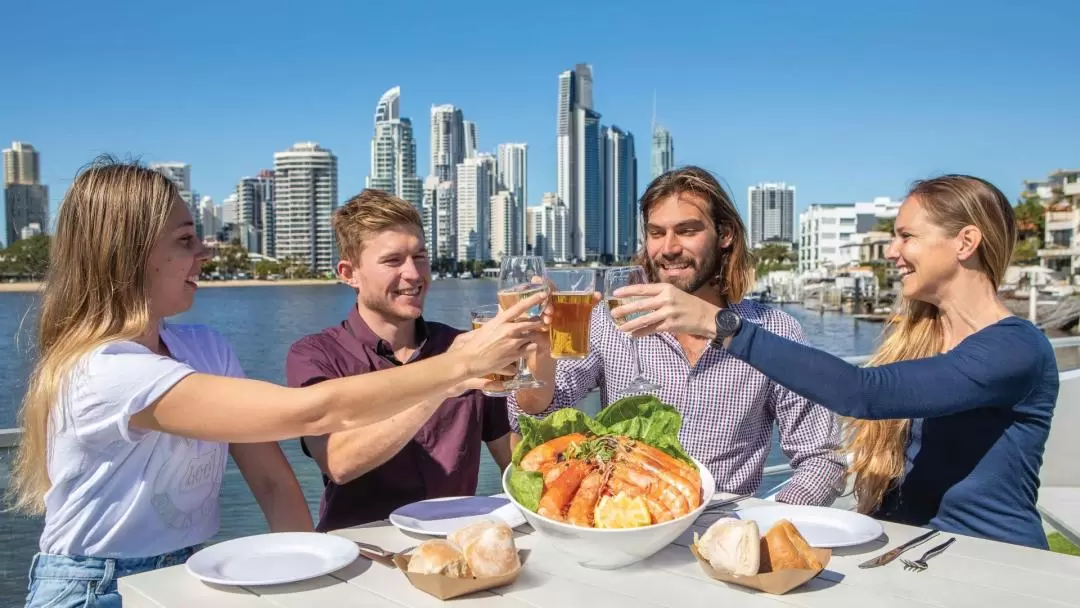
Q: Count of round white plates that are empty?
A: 3